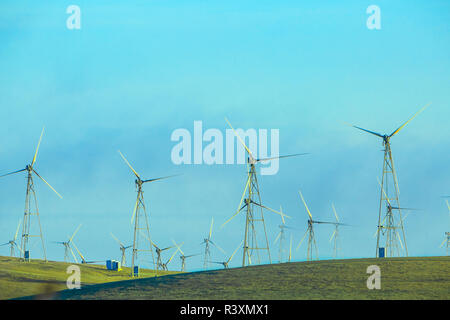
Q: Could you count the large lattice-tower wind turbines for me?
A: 4